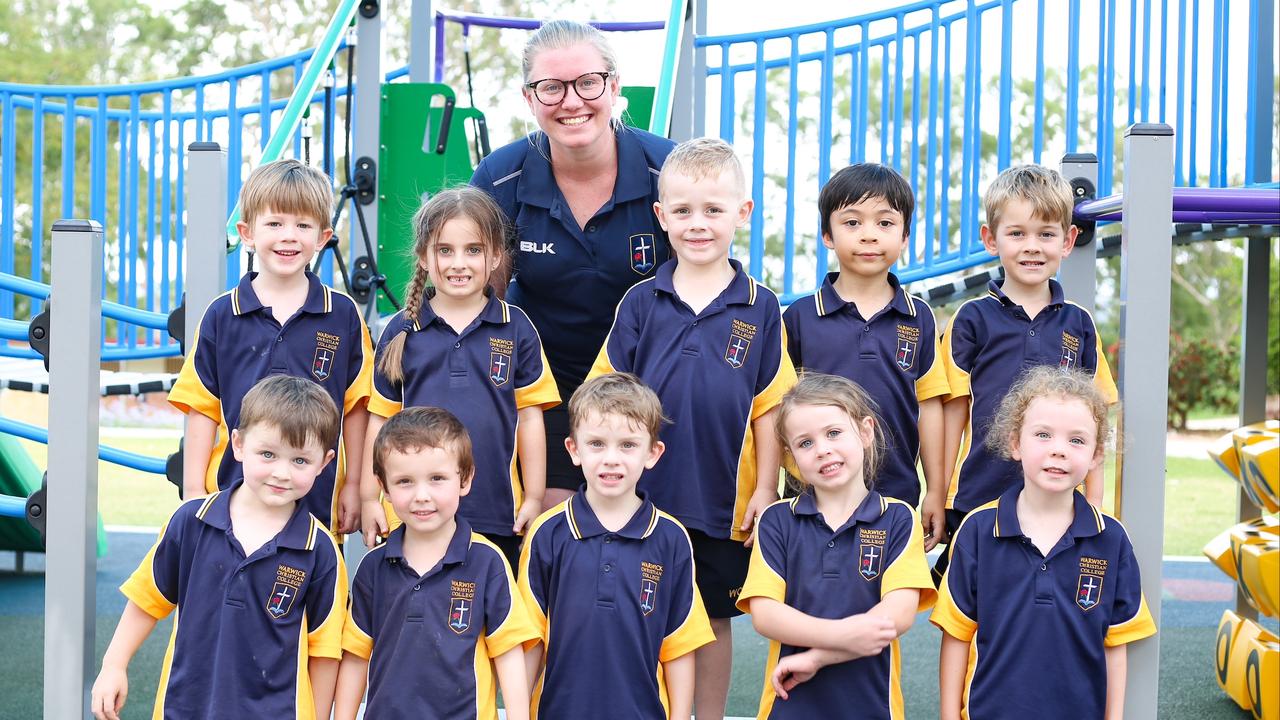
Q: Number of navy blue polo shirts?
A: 11